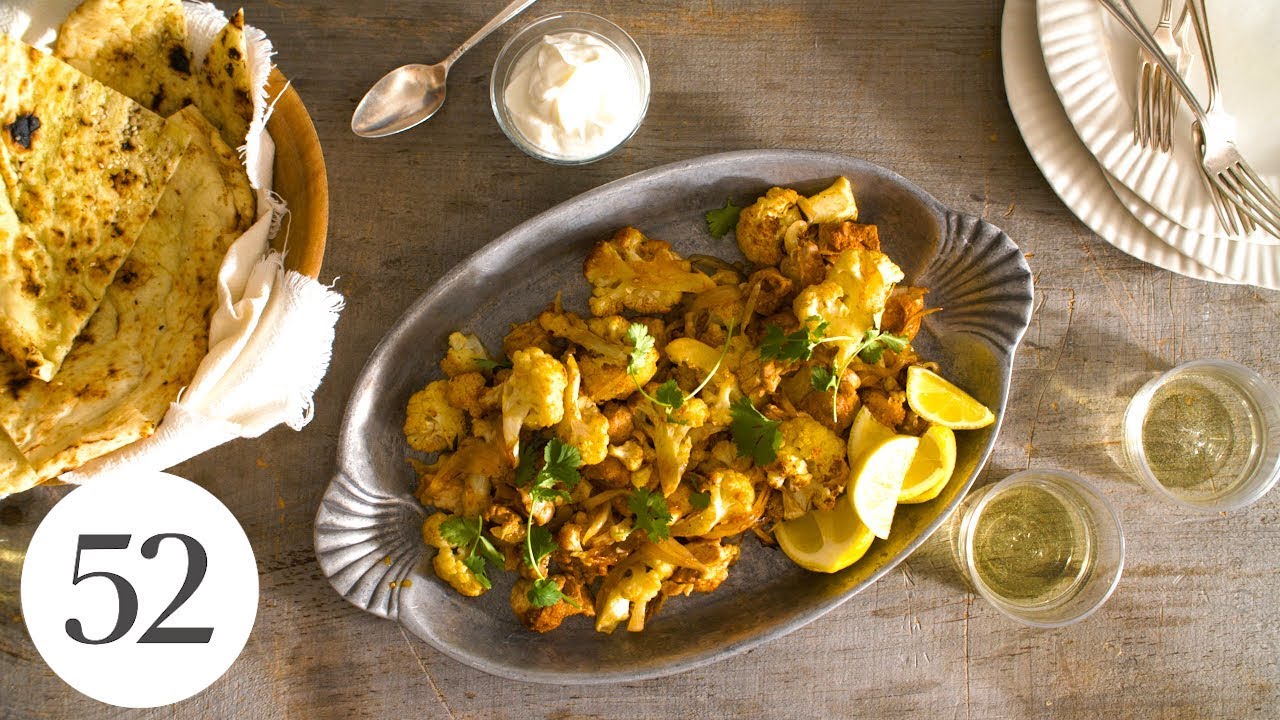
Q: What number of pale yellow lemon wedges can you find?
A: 5